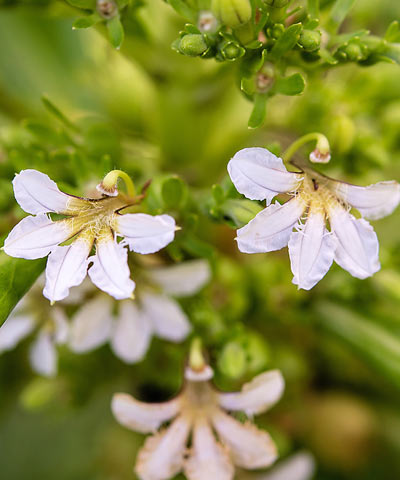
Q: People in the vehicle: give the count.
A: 0